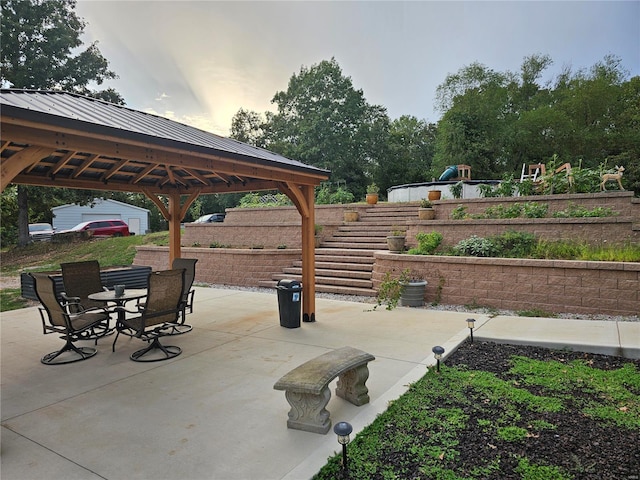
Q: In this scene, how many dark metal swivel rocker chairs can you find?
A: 4